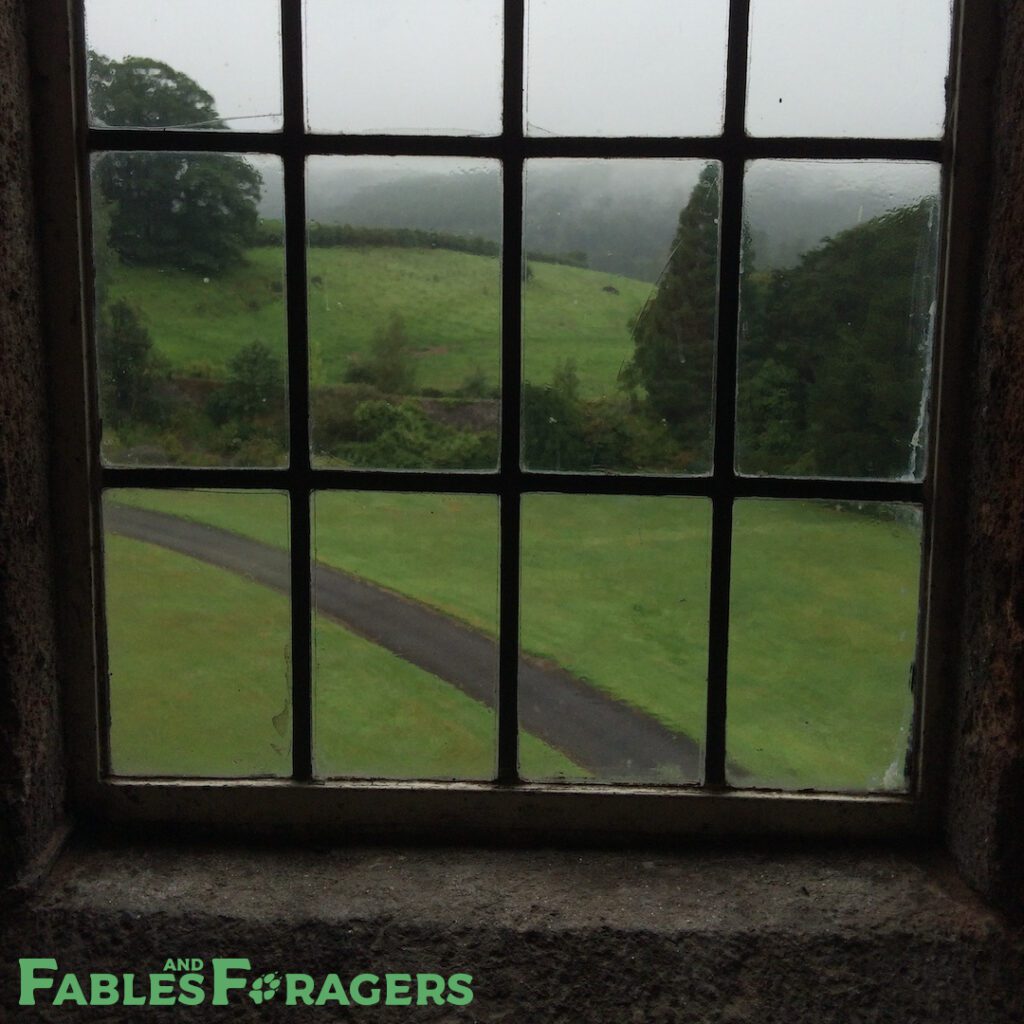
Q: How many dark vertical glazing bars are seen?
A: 3